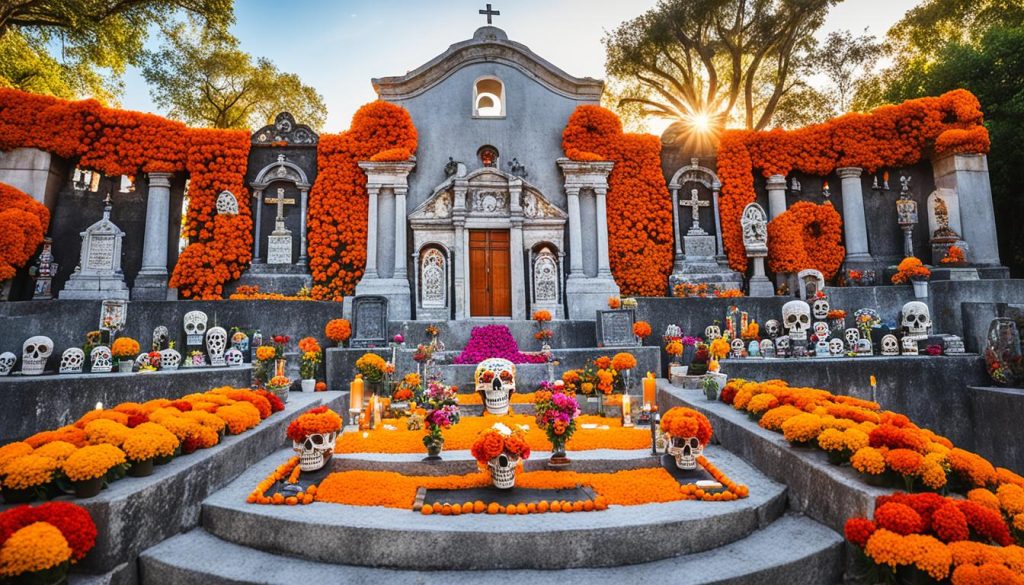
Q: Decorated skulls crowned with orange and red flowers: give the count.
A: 3